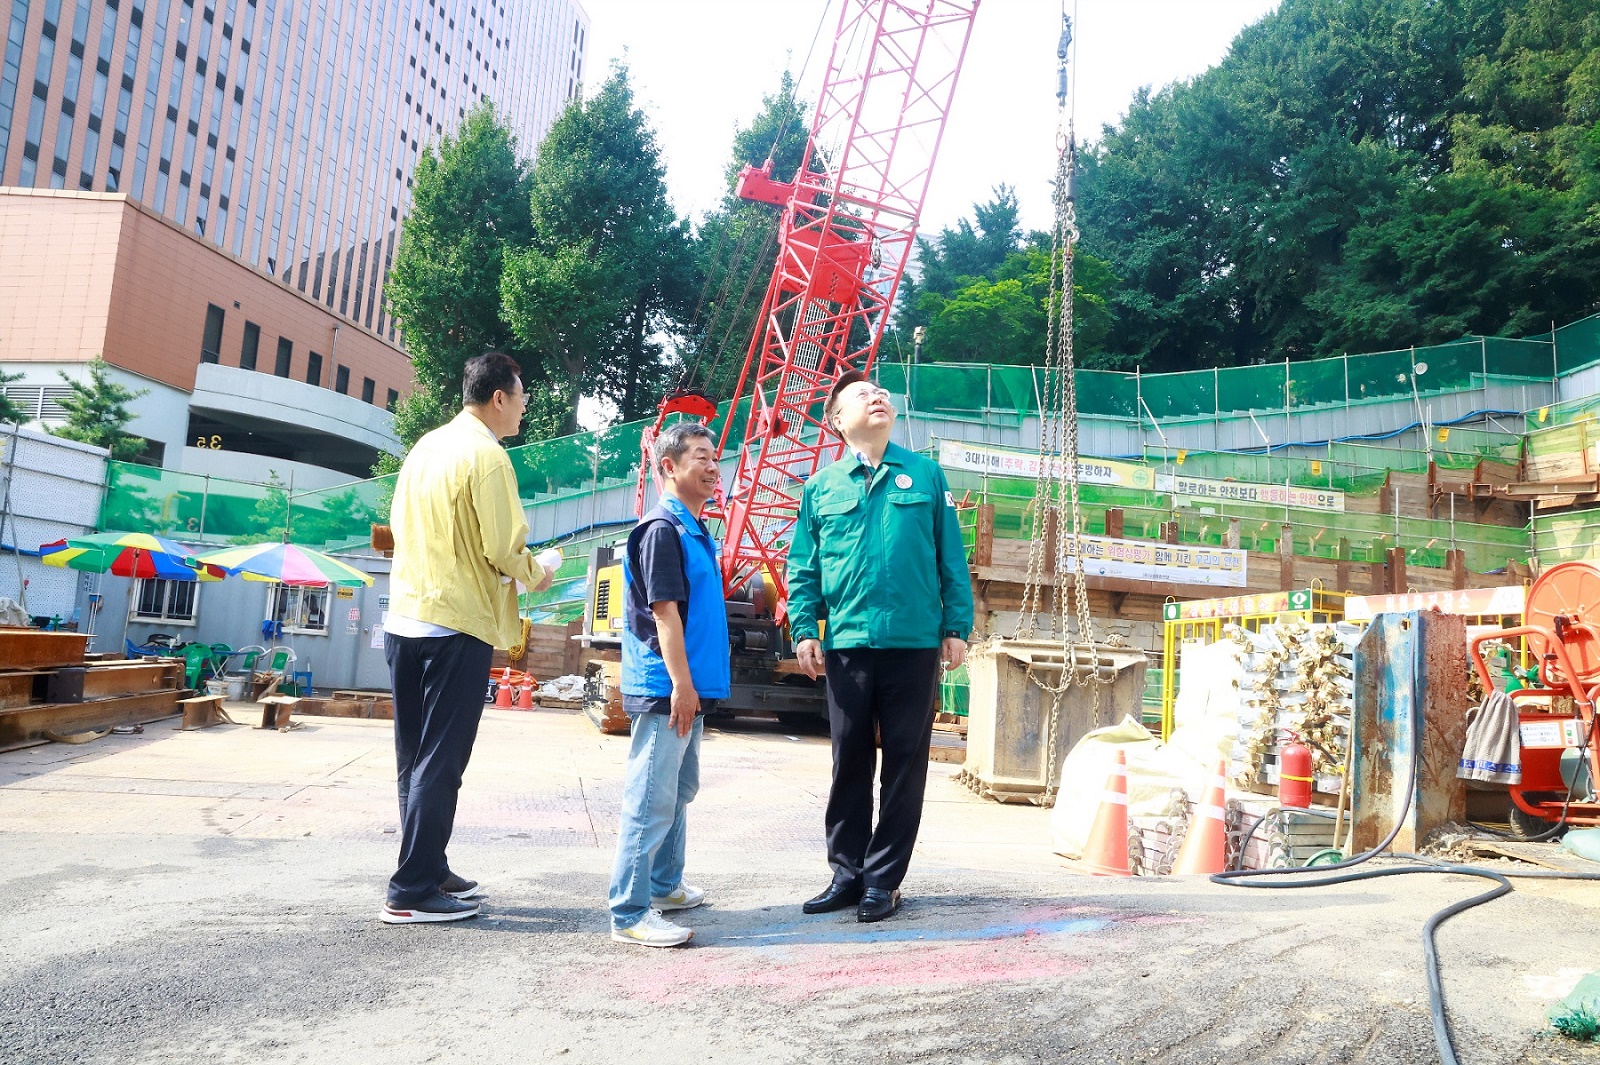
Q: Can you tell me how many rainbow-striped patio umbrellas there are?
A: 2